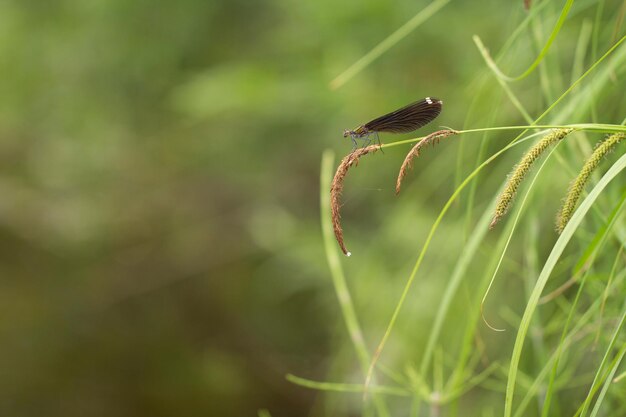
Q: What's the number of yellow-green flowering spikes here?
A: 2